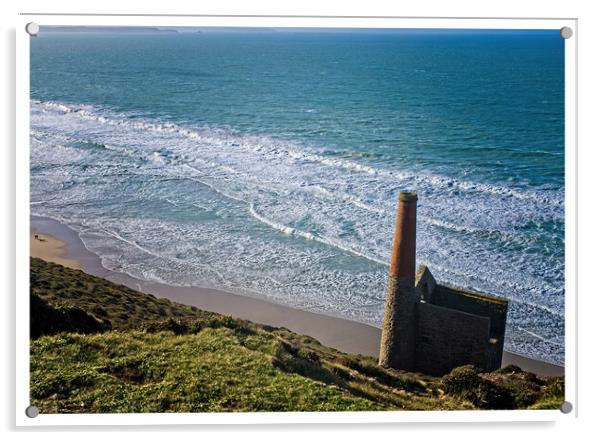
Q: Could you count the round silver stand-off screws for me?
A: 4